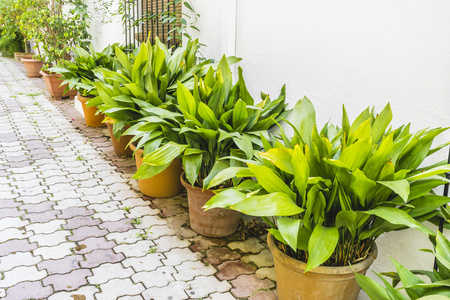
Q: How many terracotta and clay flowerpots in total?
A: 8